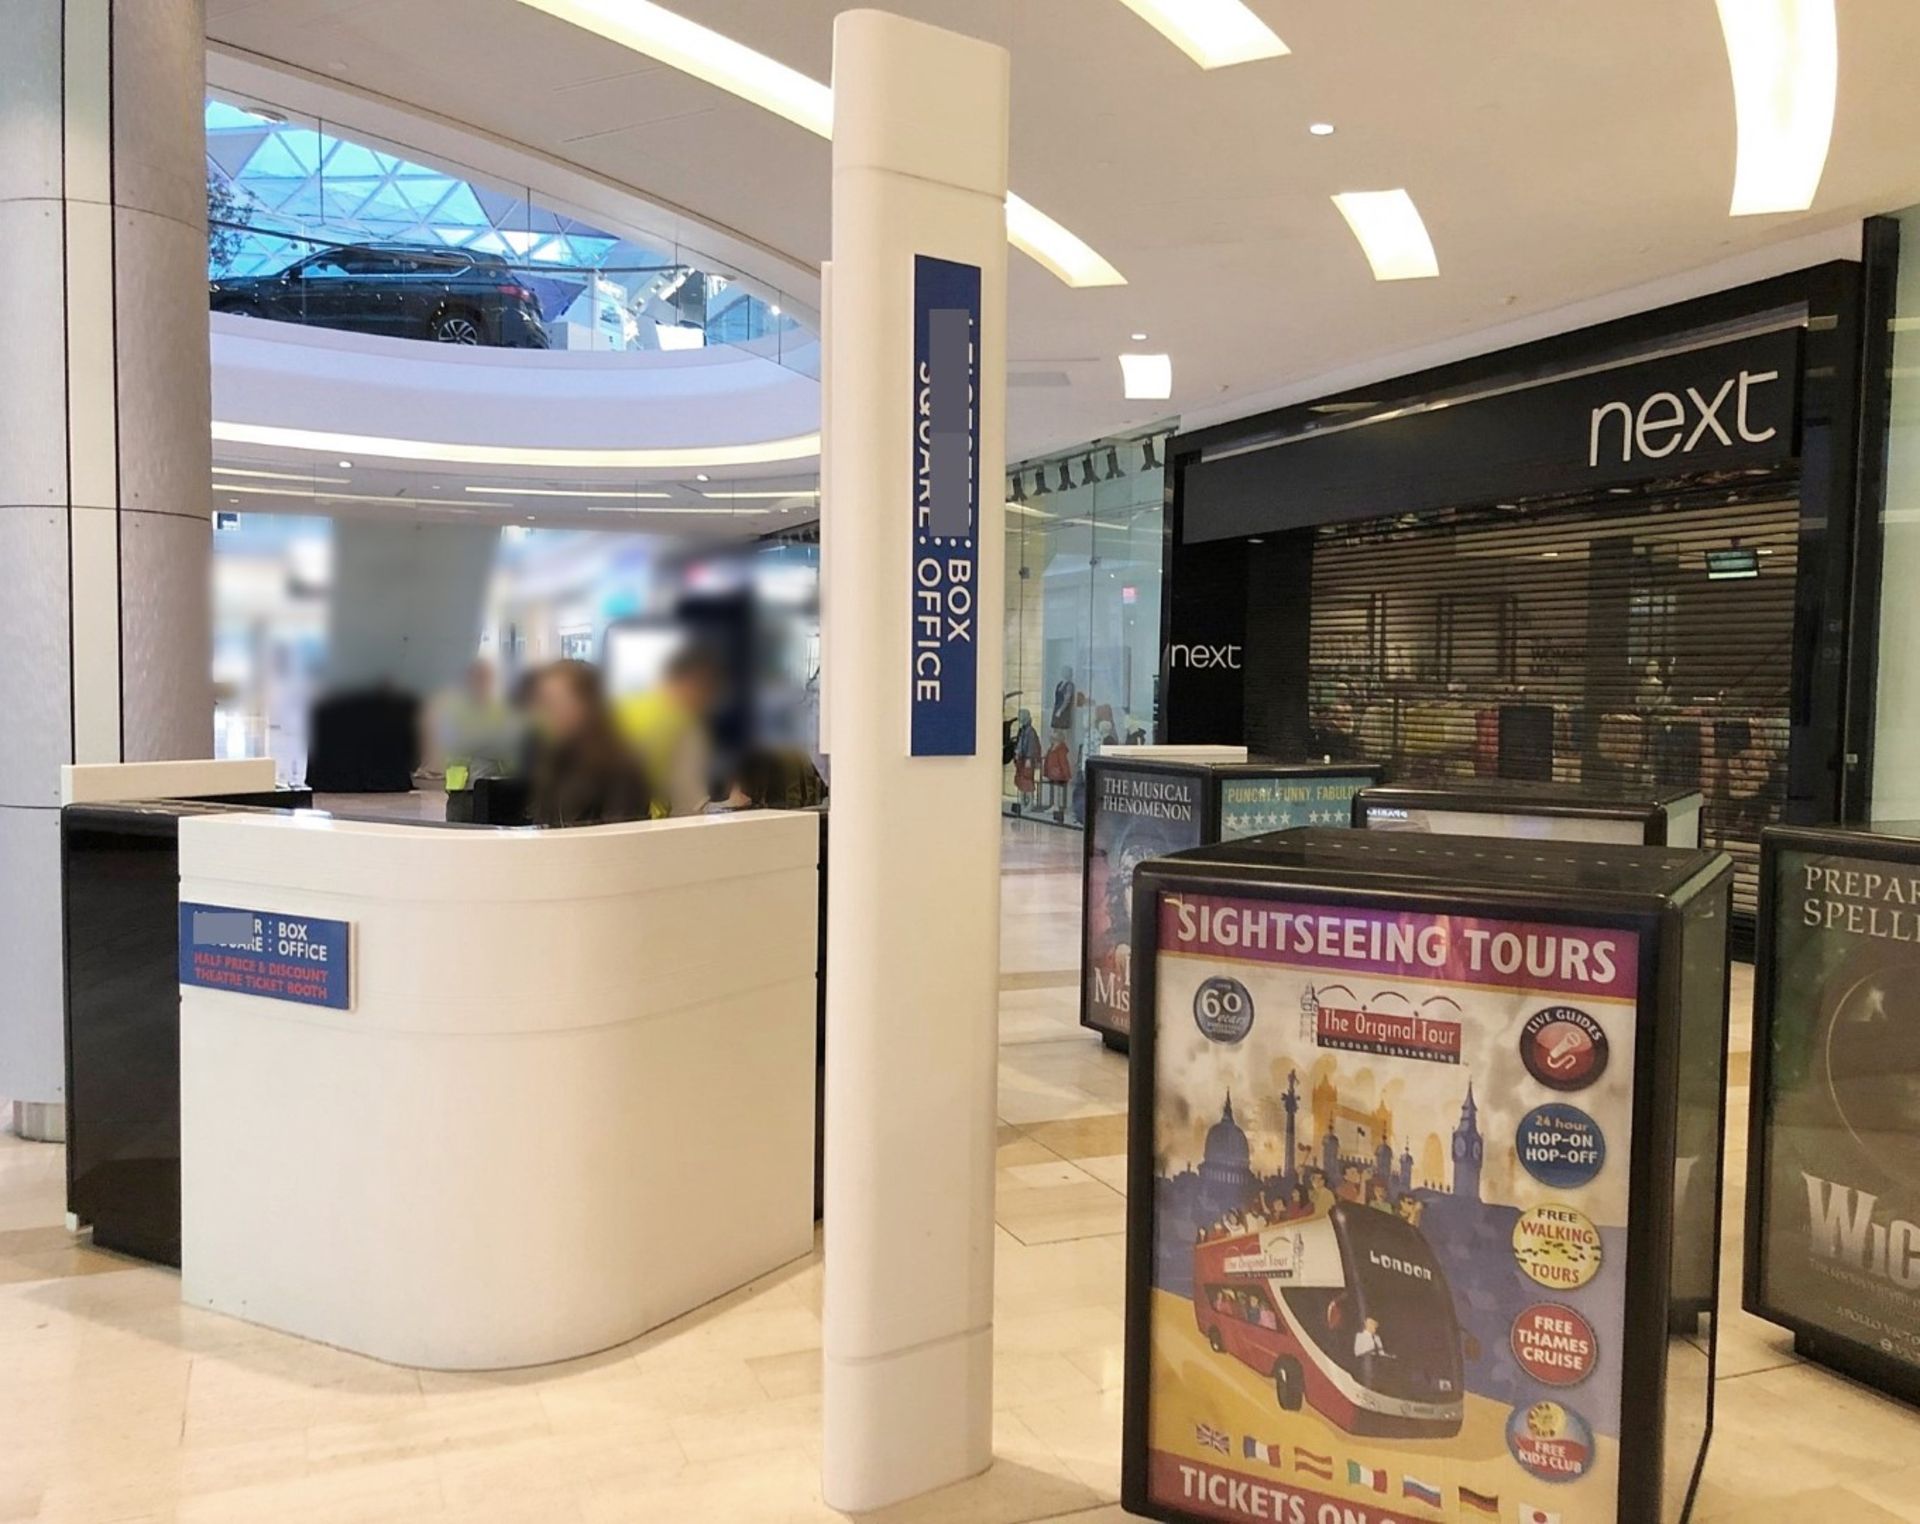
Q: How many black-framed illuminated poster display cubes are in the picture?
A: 4